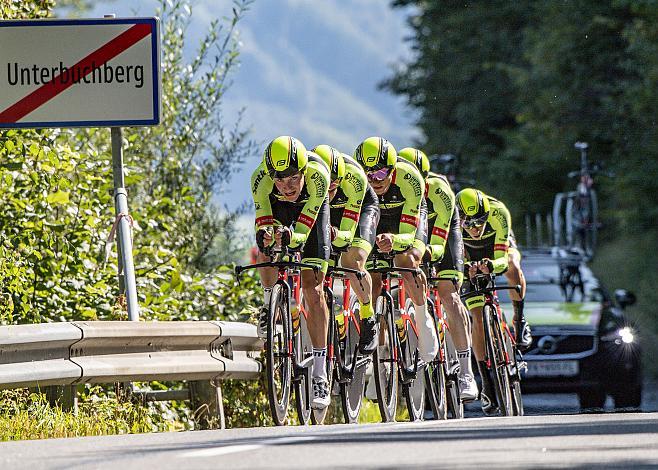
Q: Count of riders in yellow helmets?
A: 5